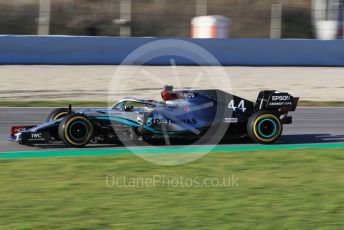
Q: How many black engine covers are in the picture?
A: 1